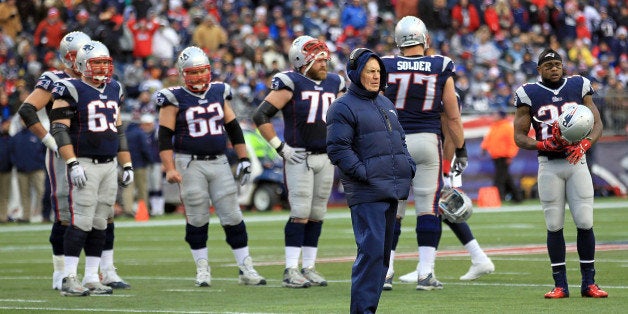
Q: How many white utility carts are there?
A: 1